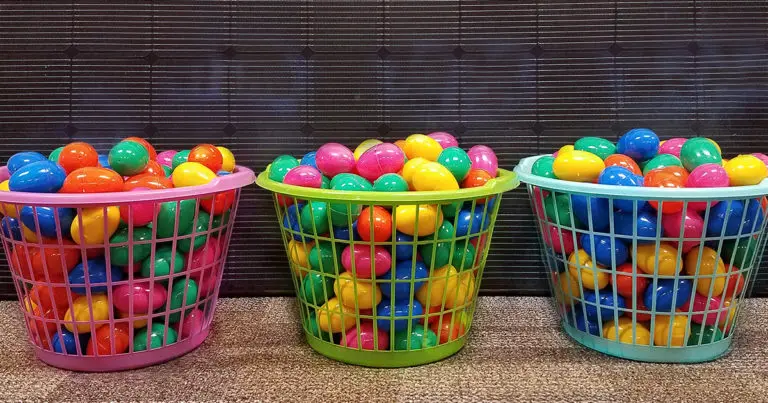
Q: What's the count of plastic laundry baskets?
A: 3